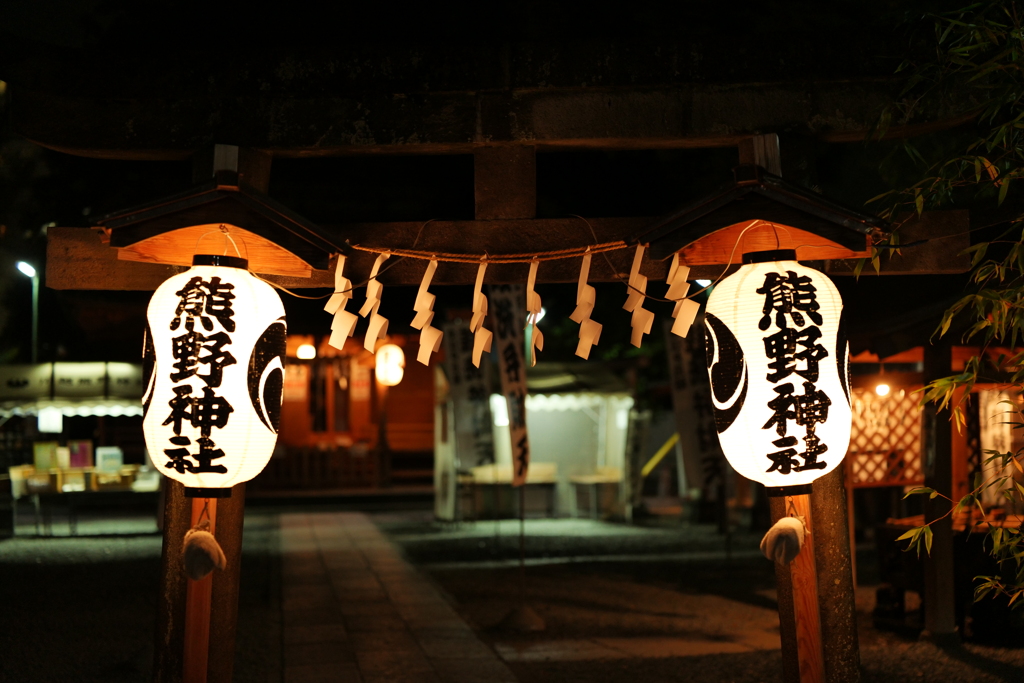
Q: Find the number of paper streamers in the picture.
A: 8